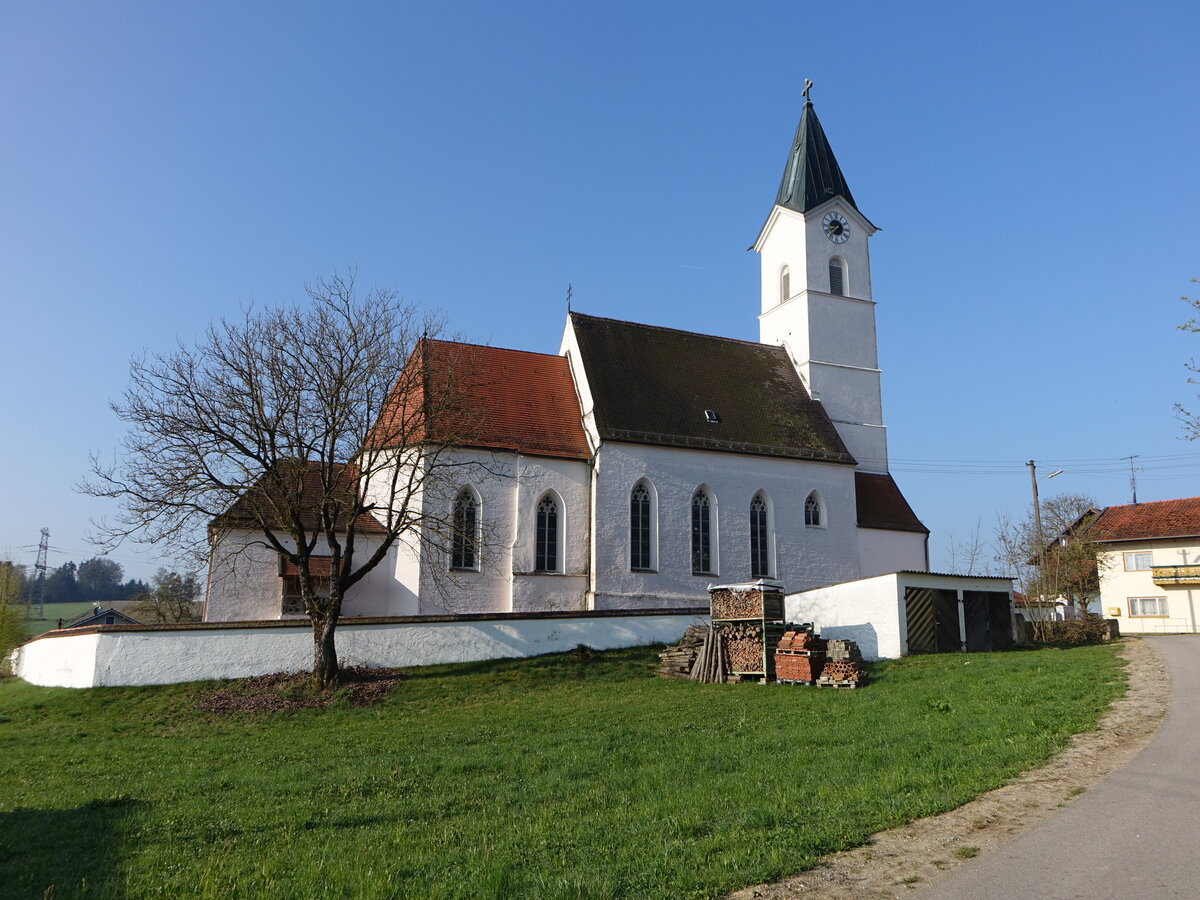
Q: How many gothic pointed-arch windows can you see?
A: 6